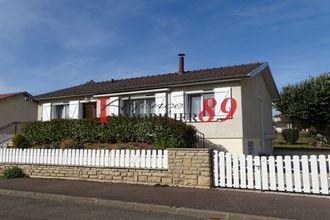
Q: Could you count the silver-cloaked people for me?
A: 0